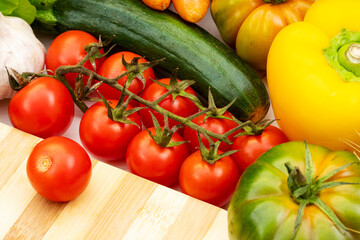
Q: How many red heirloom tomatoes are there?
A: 0